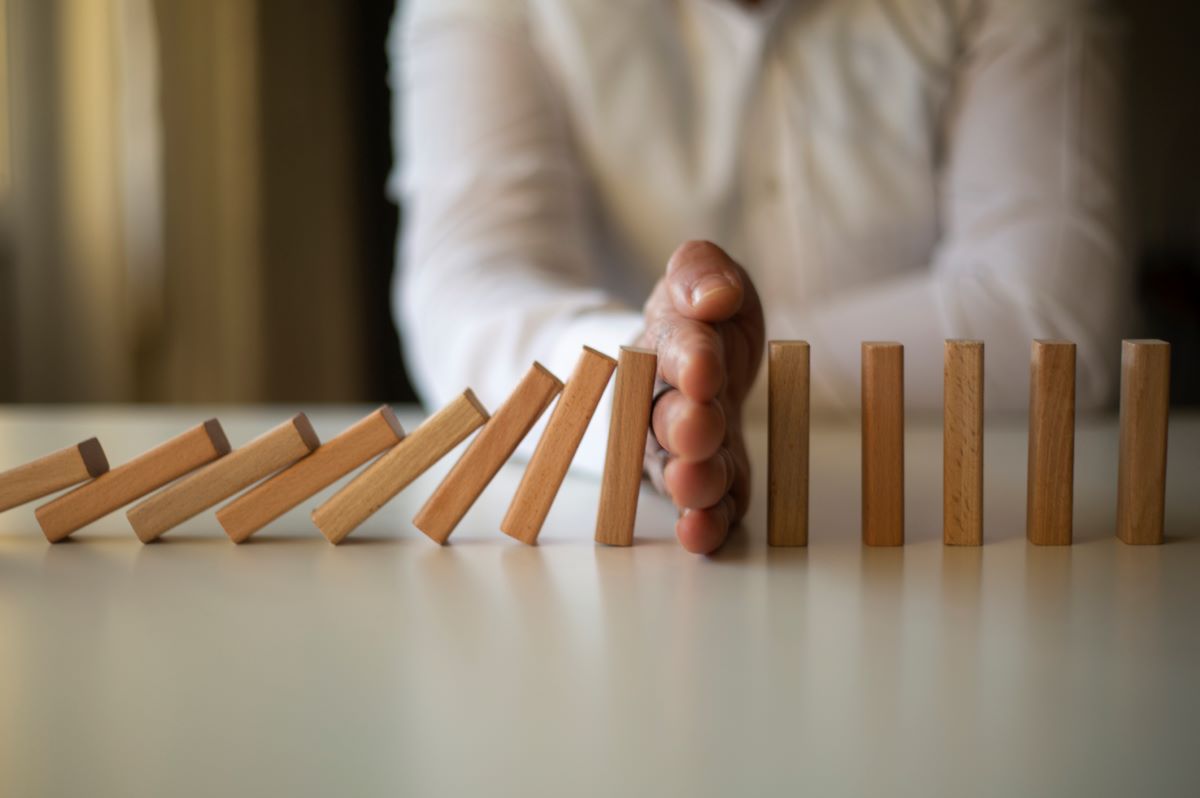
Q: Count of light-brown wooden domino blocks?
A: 13